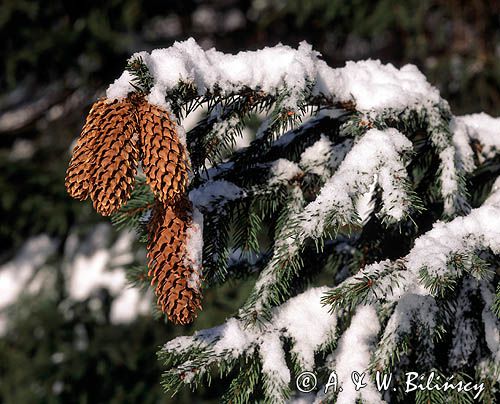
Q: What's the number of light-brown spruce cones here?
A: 4